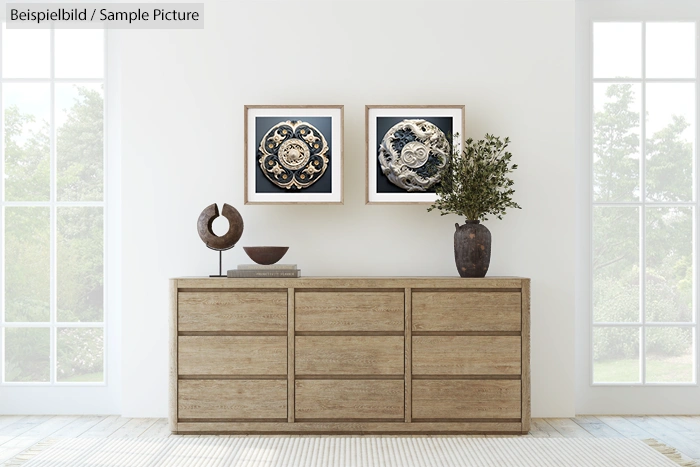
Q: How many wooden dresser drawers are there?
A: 9